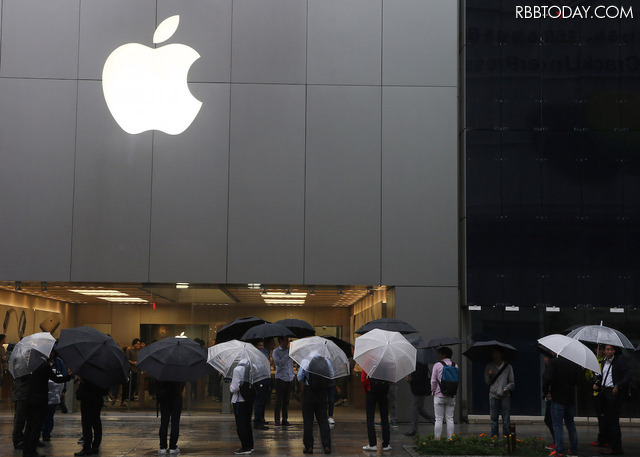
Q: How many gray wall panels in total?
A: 13